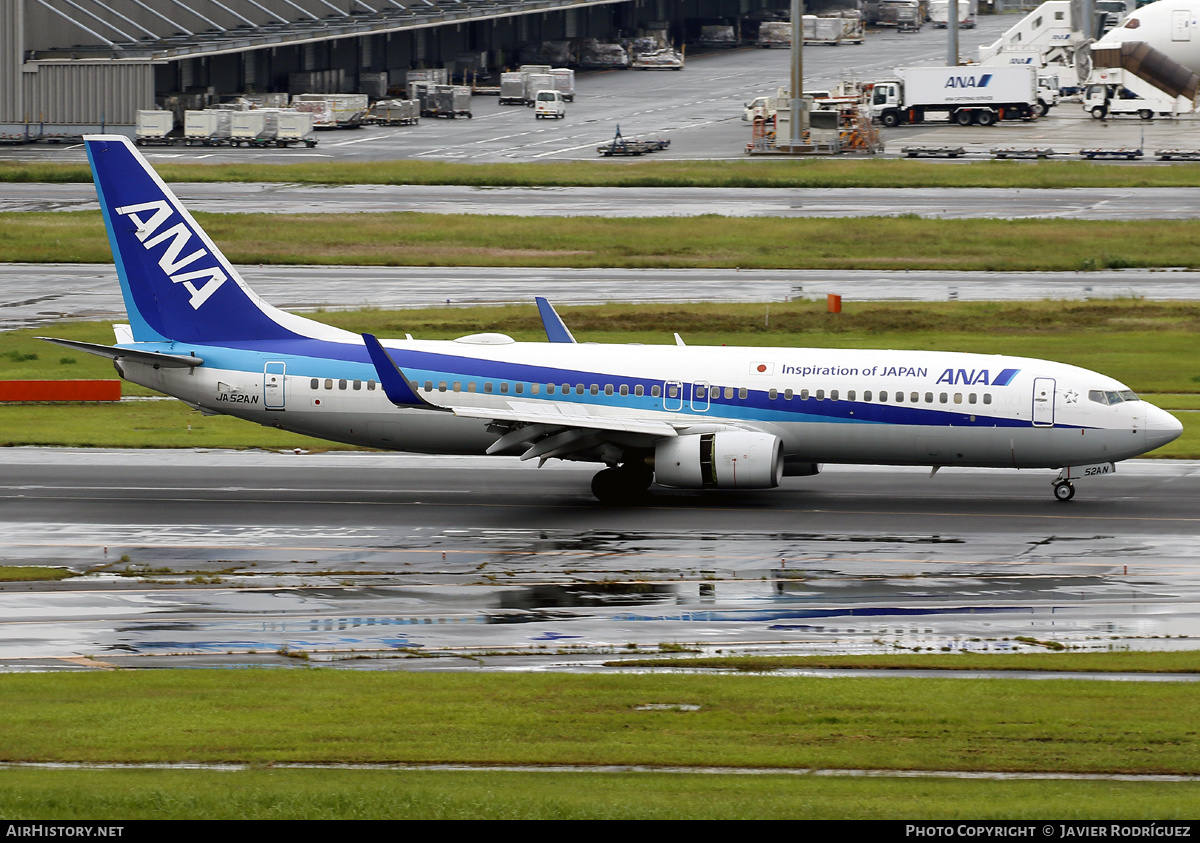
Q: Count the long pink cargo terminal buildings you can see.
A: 0